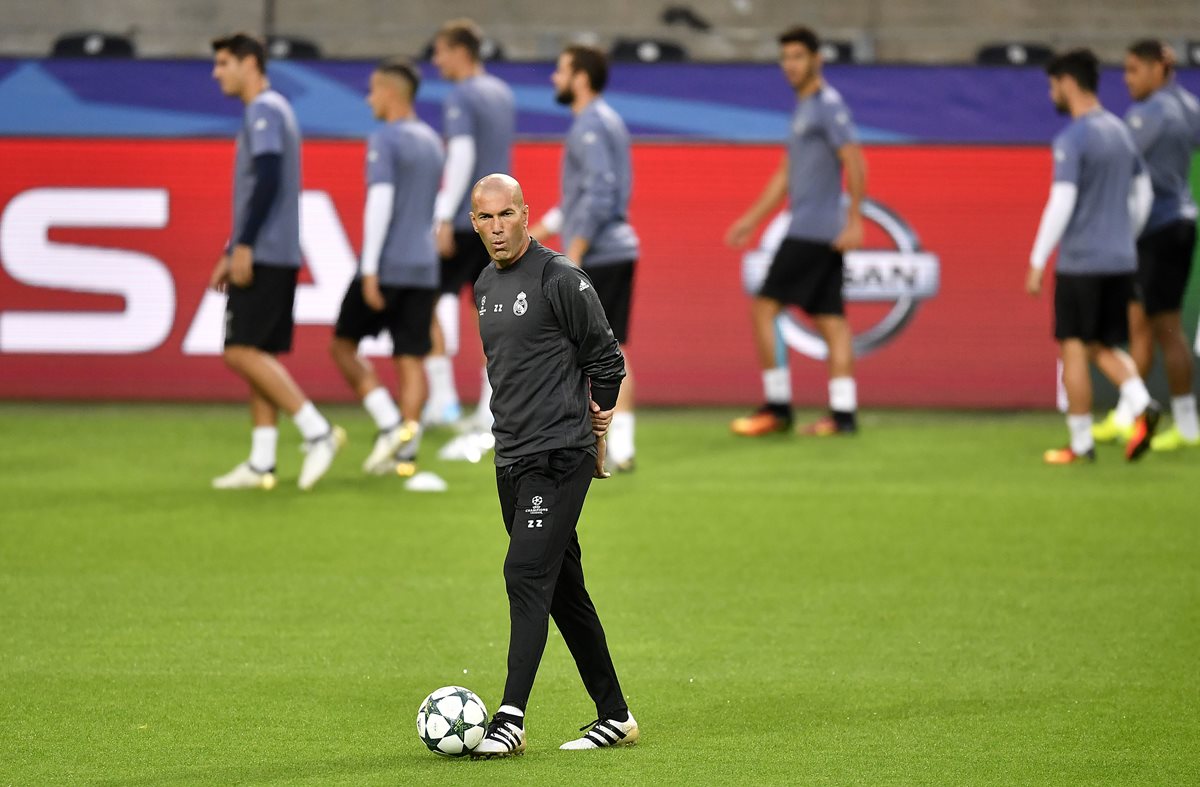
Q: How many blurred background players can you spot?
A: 7